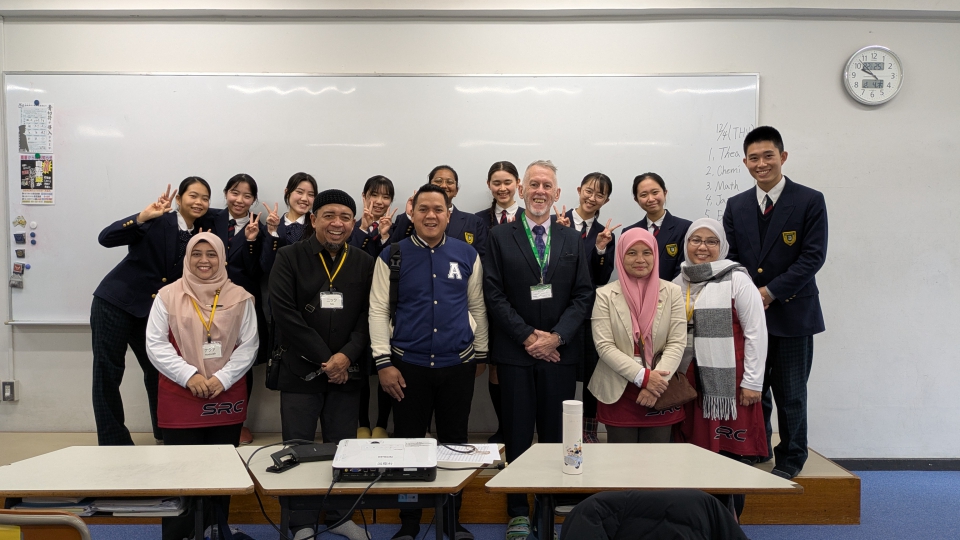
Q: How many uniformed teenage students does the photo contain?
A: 9